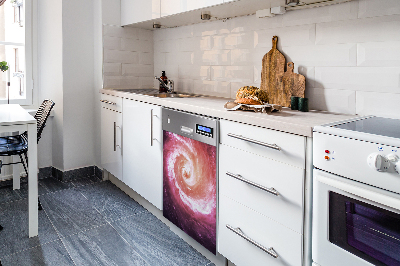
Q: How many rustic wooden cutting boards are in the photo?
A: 2